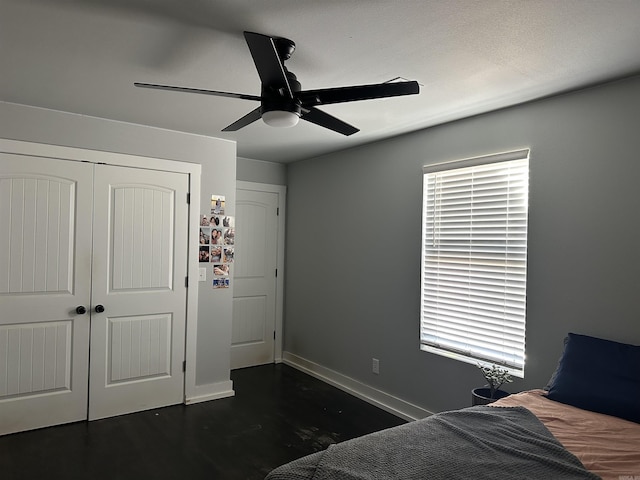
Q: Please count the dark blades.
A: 5